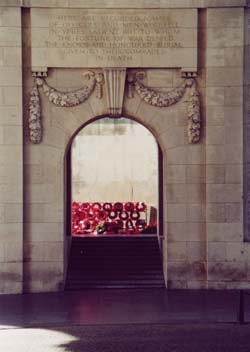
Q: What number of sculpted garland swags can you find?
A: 2